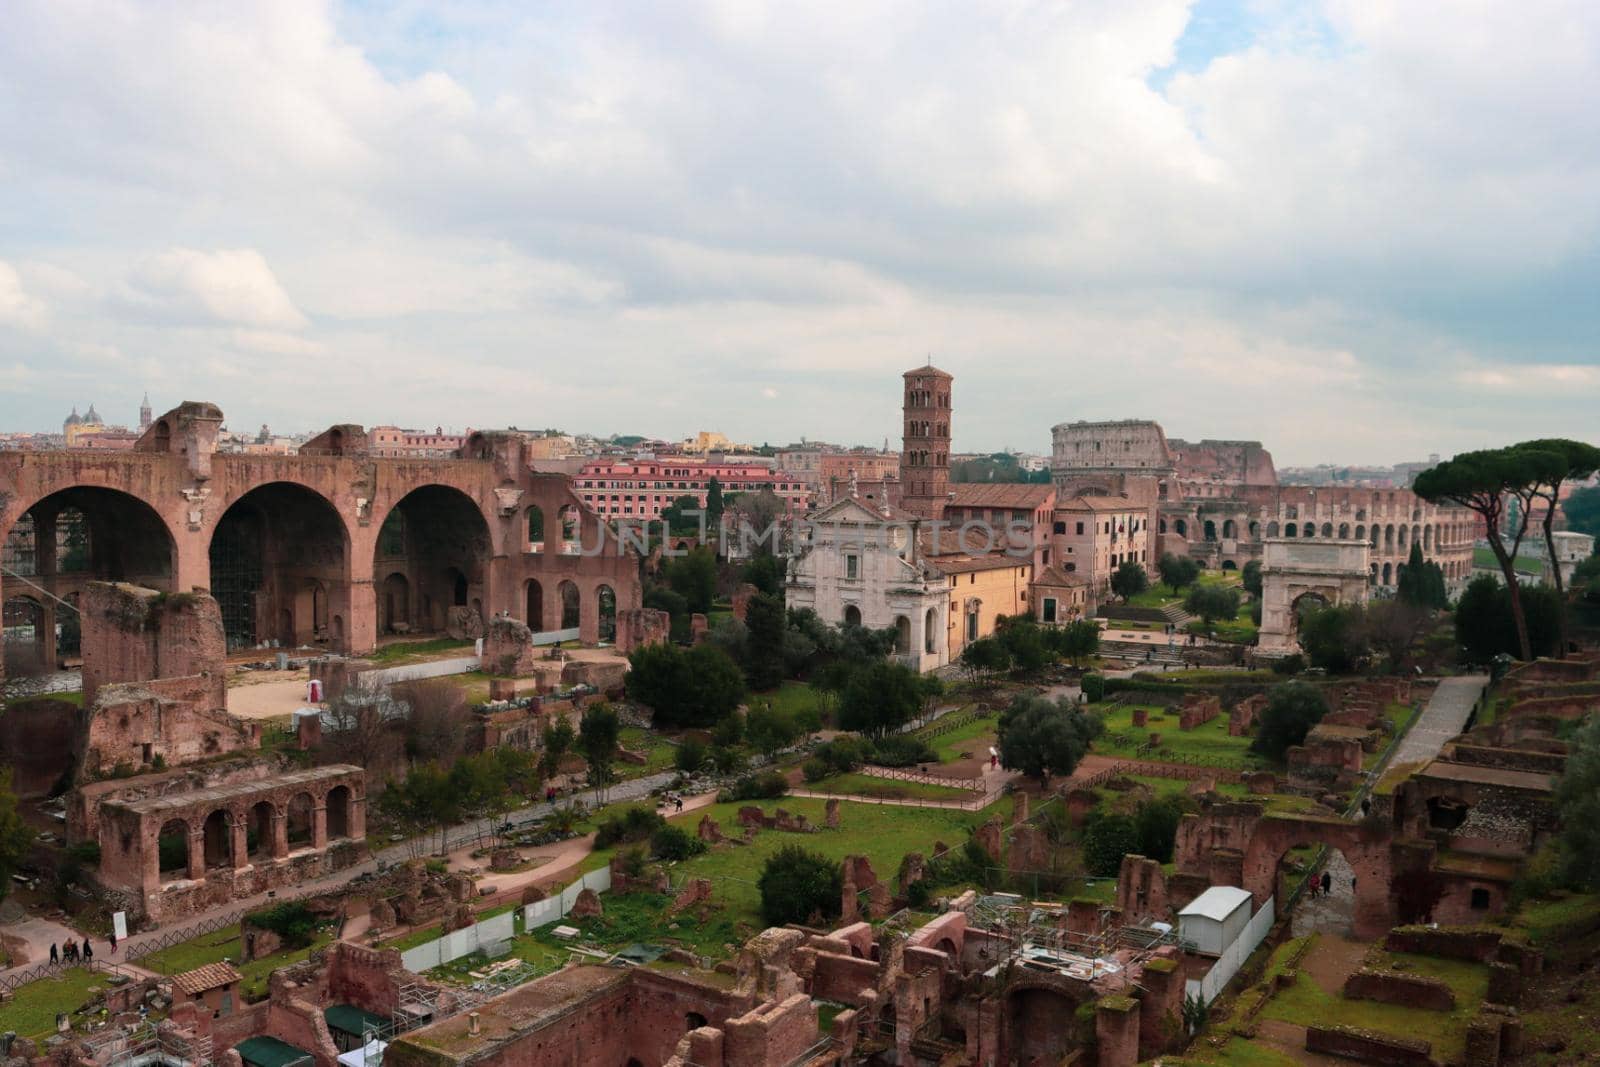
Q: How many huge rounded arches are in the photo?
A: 3